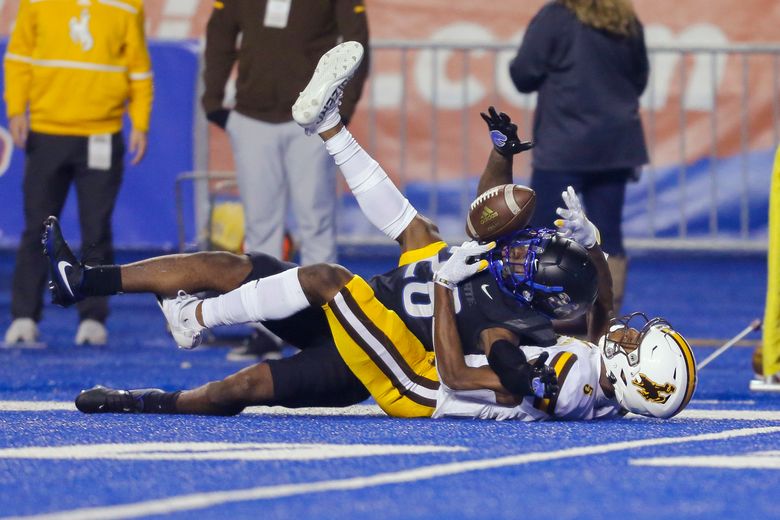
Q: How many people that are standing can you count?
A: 3